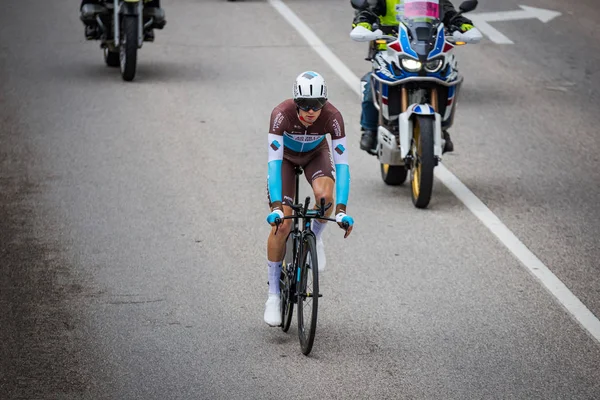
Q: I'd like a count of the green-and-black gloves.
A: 2